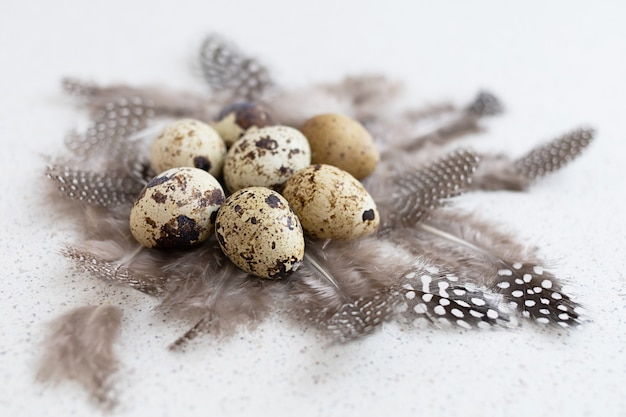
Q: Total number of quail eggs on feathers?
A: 7